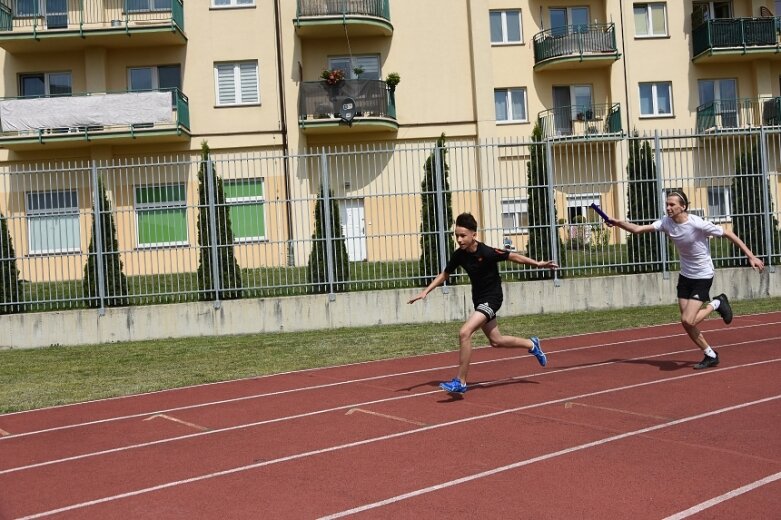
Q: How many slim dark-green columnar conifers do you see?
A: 8